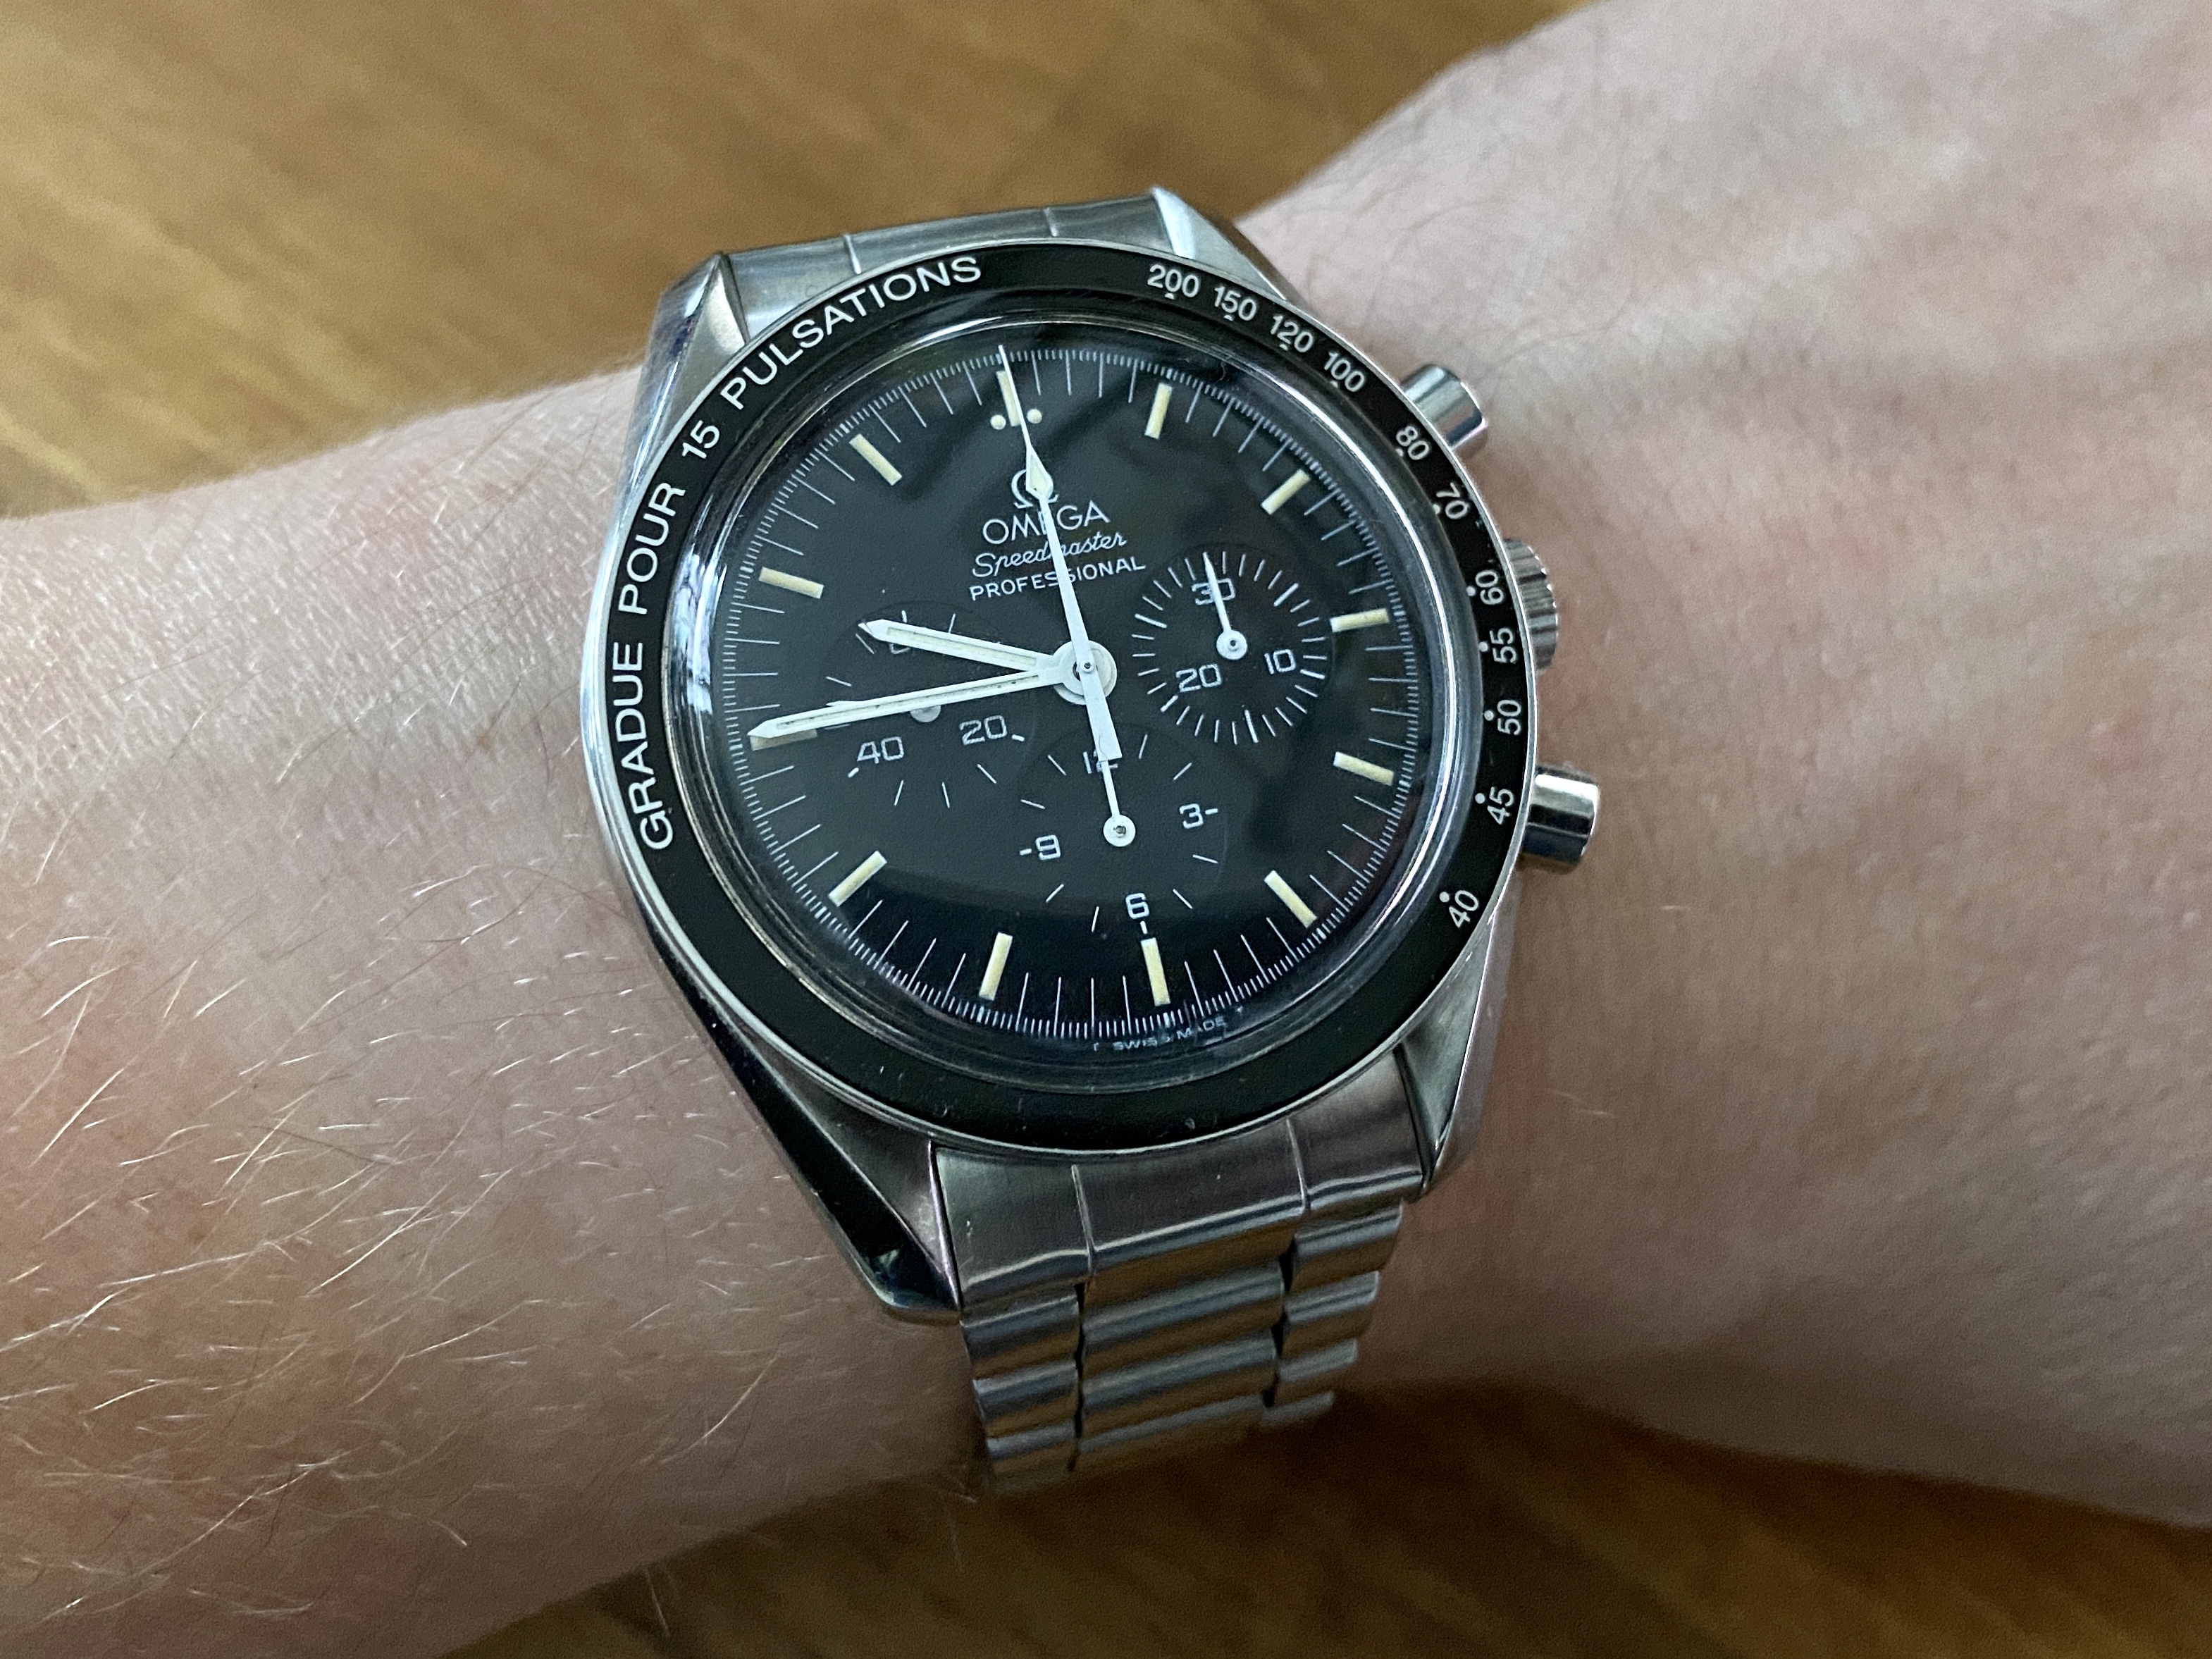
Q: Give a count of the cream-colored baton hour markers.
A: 12